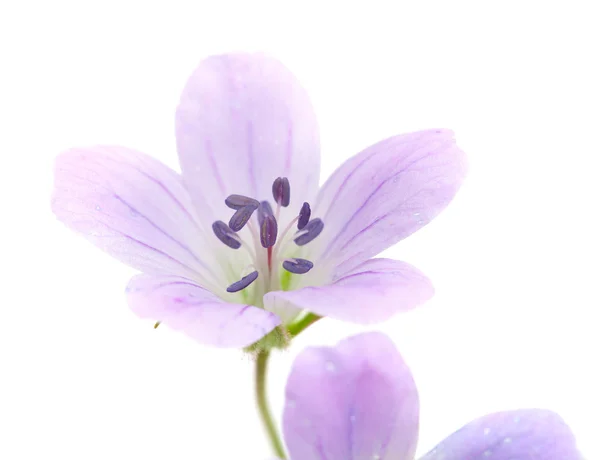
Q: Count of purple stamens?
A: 10